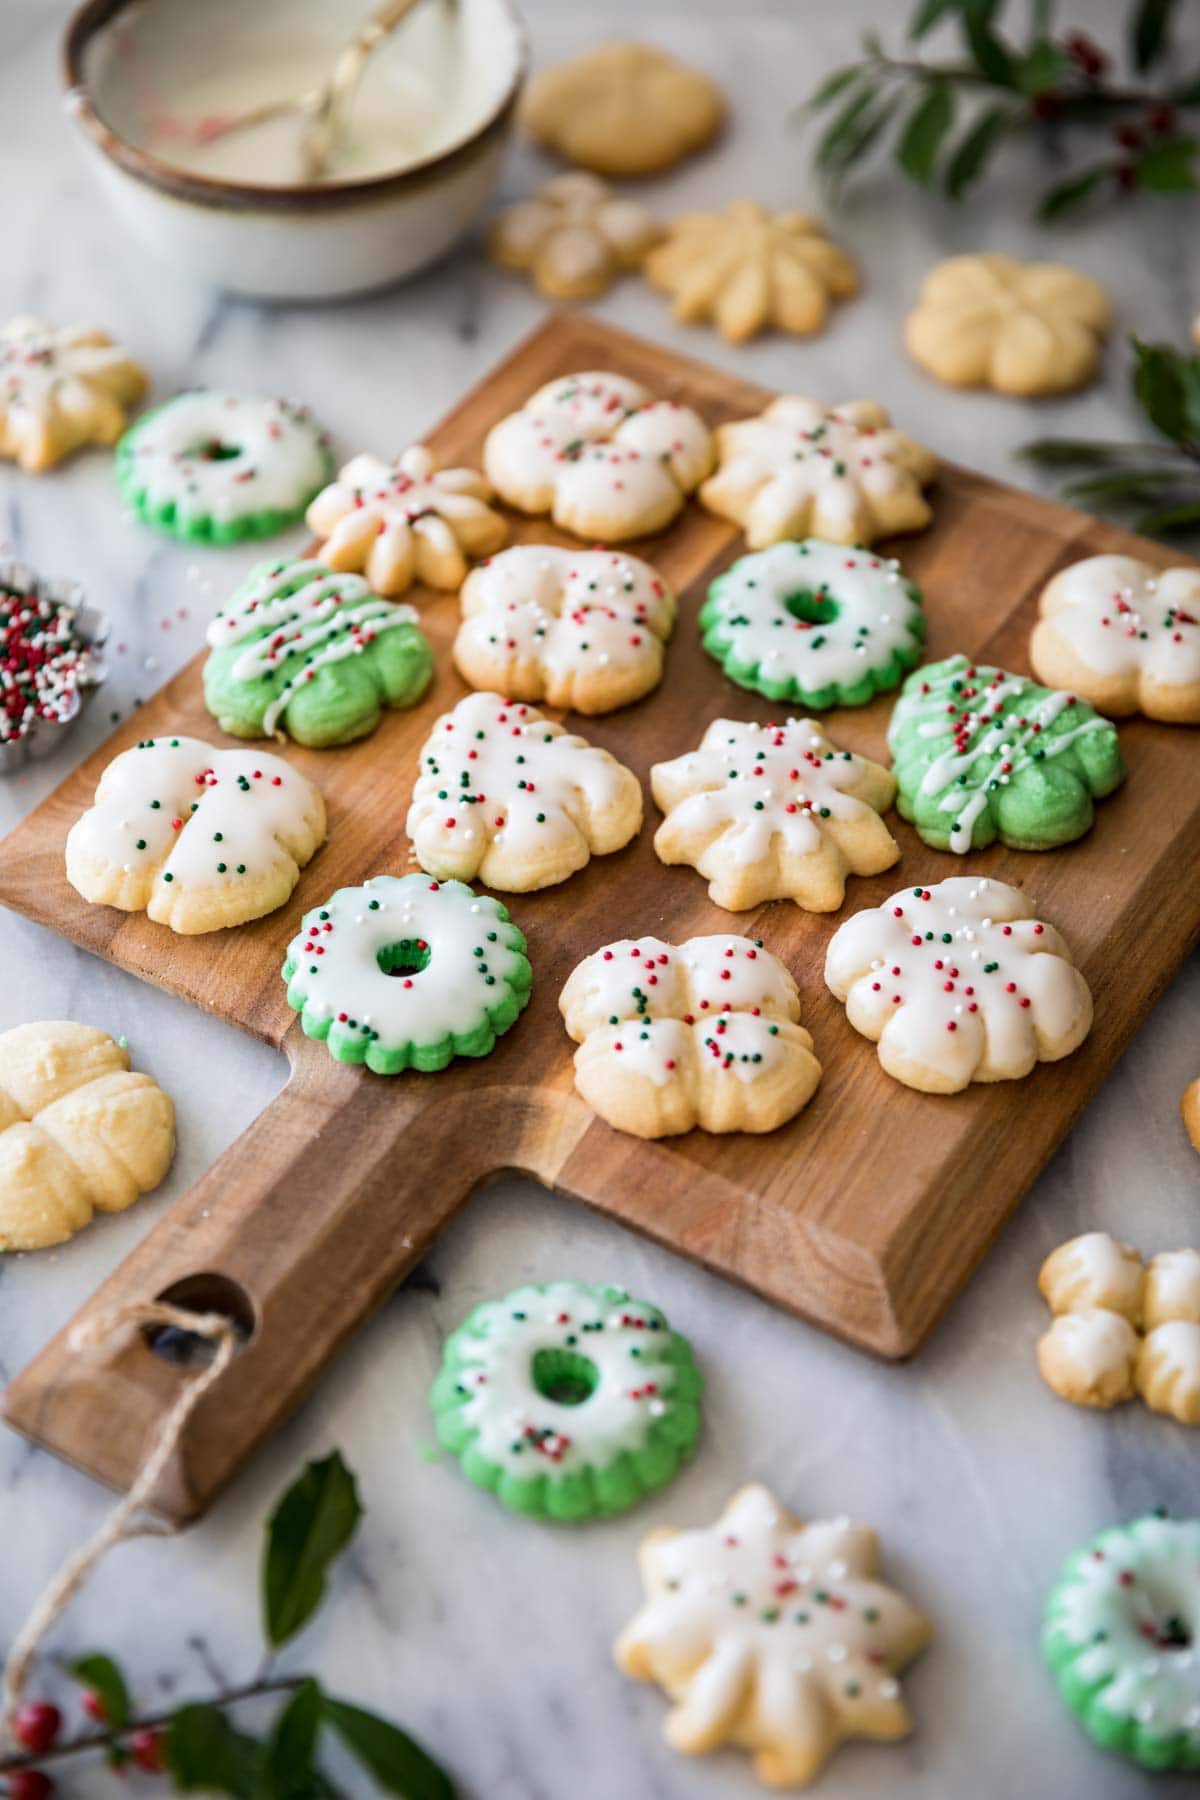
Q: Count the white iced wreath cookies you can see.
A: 5